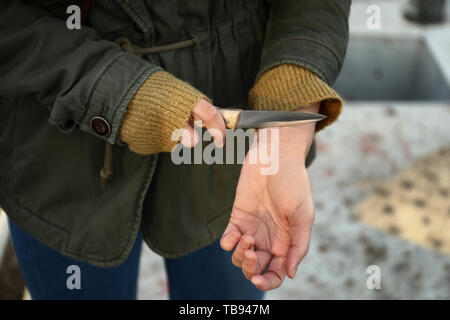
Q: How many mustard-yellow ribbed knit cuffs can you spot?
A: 2